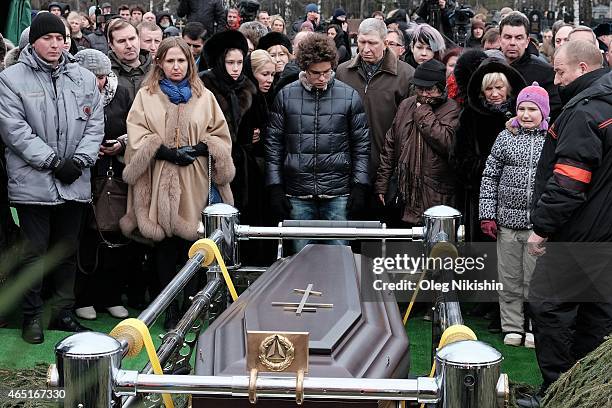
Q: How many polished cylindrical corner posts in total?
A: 4